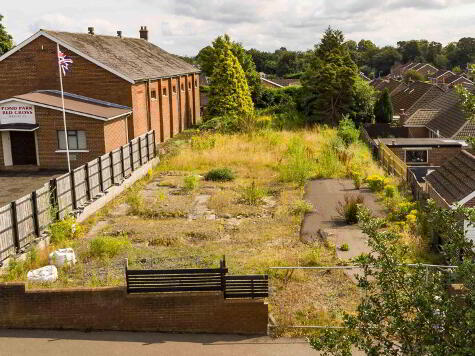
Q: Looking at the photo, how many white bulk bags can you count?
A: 2